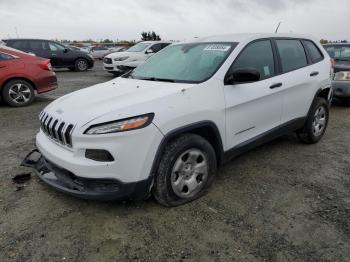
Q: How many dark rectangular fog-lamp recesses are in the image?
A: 1